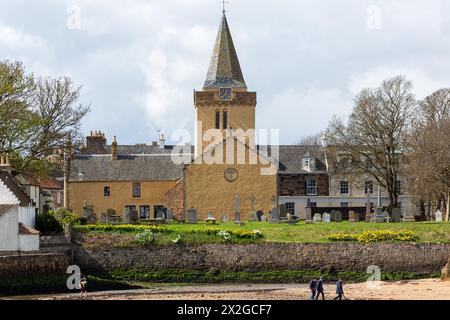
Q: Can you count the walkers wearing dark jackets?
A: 3